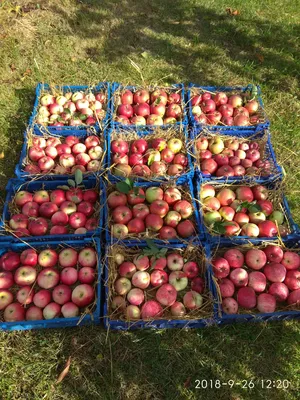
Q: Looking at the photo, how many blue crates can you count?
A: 12